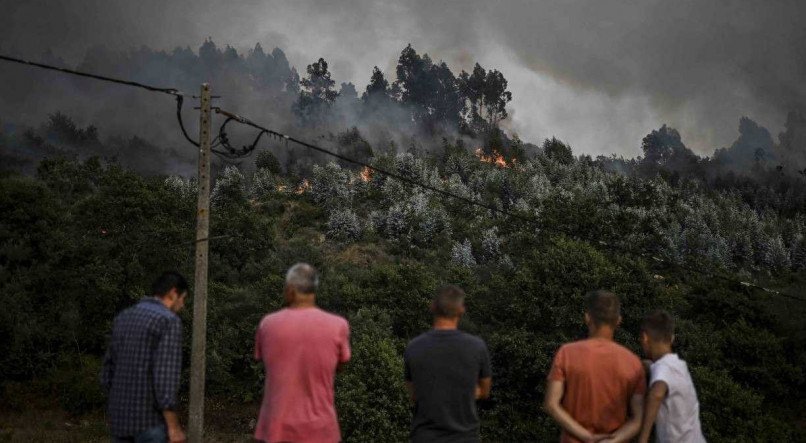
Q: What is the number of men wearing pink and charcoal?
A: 2